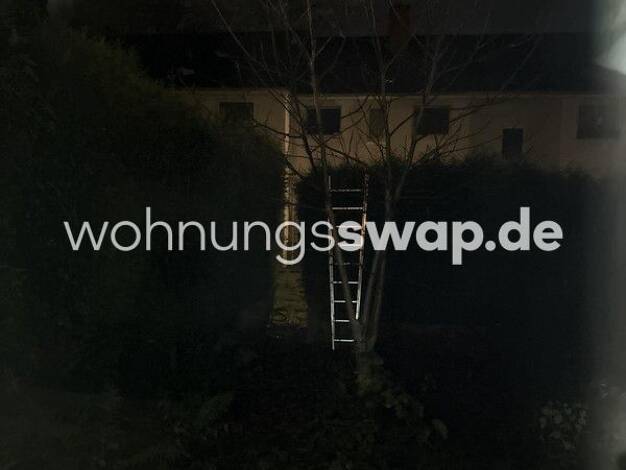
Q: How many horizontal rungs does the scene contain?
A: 9